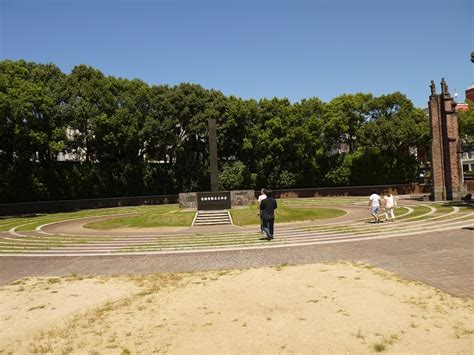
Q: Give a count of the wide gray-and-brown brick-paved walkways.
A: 1